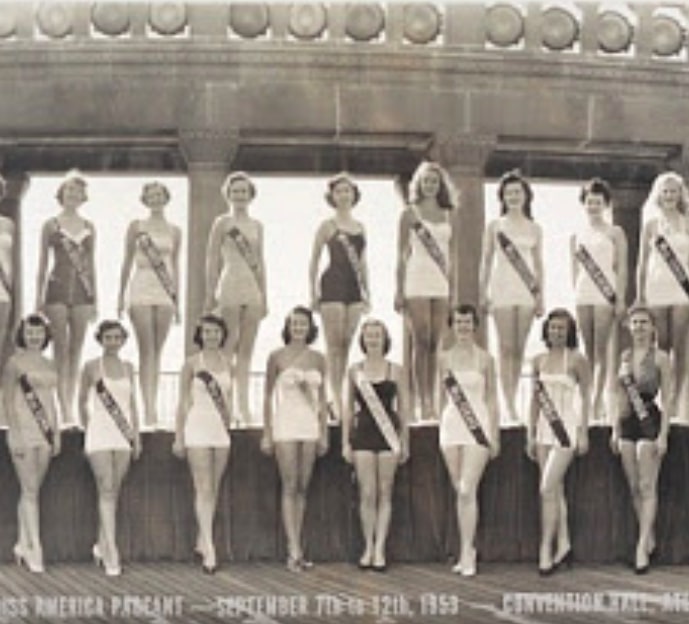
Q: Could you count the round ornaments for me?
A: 12